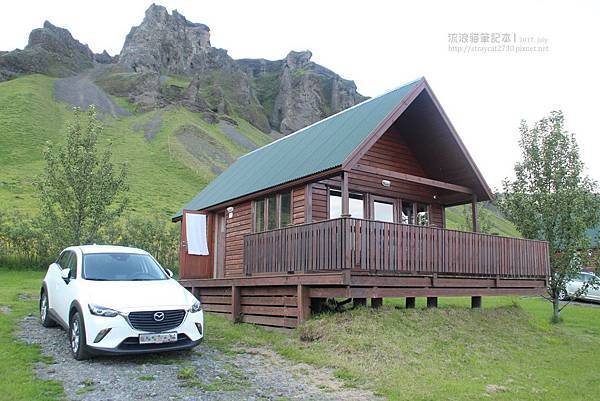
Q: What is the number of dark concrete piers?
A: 5